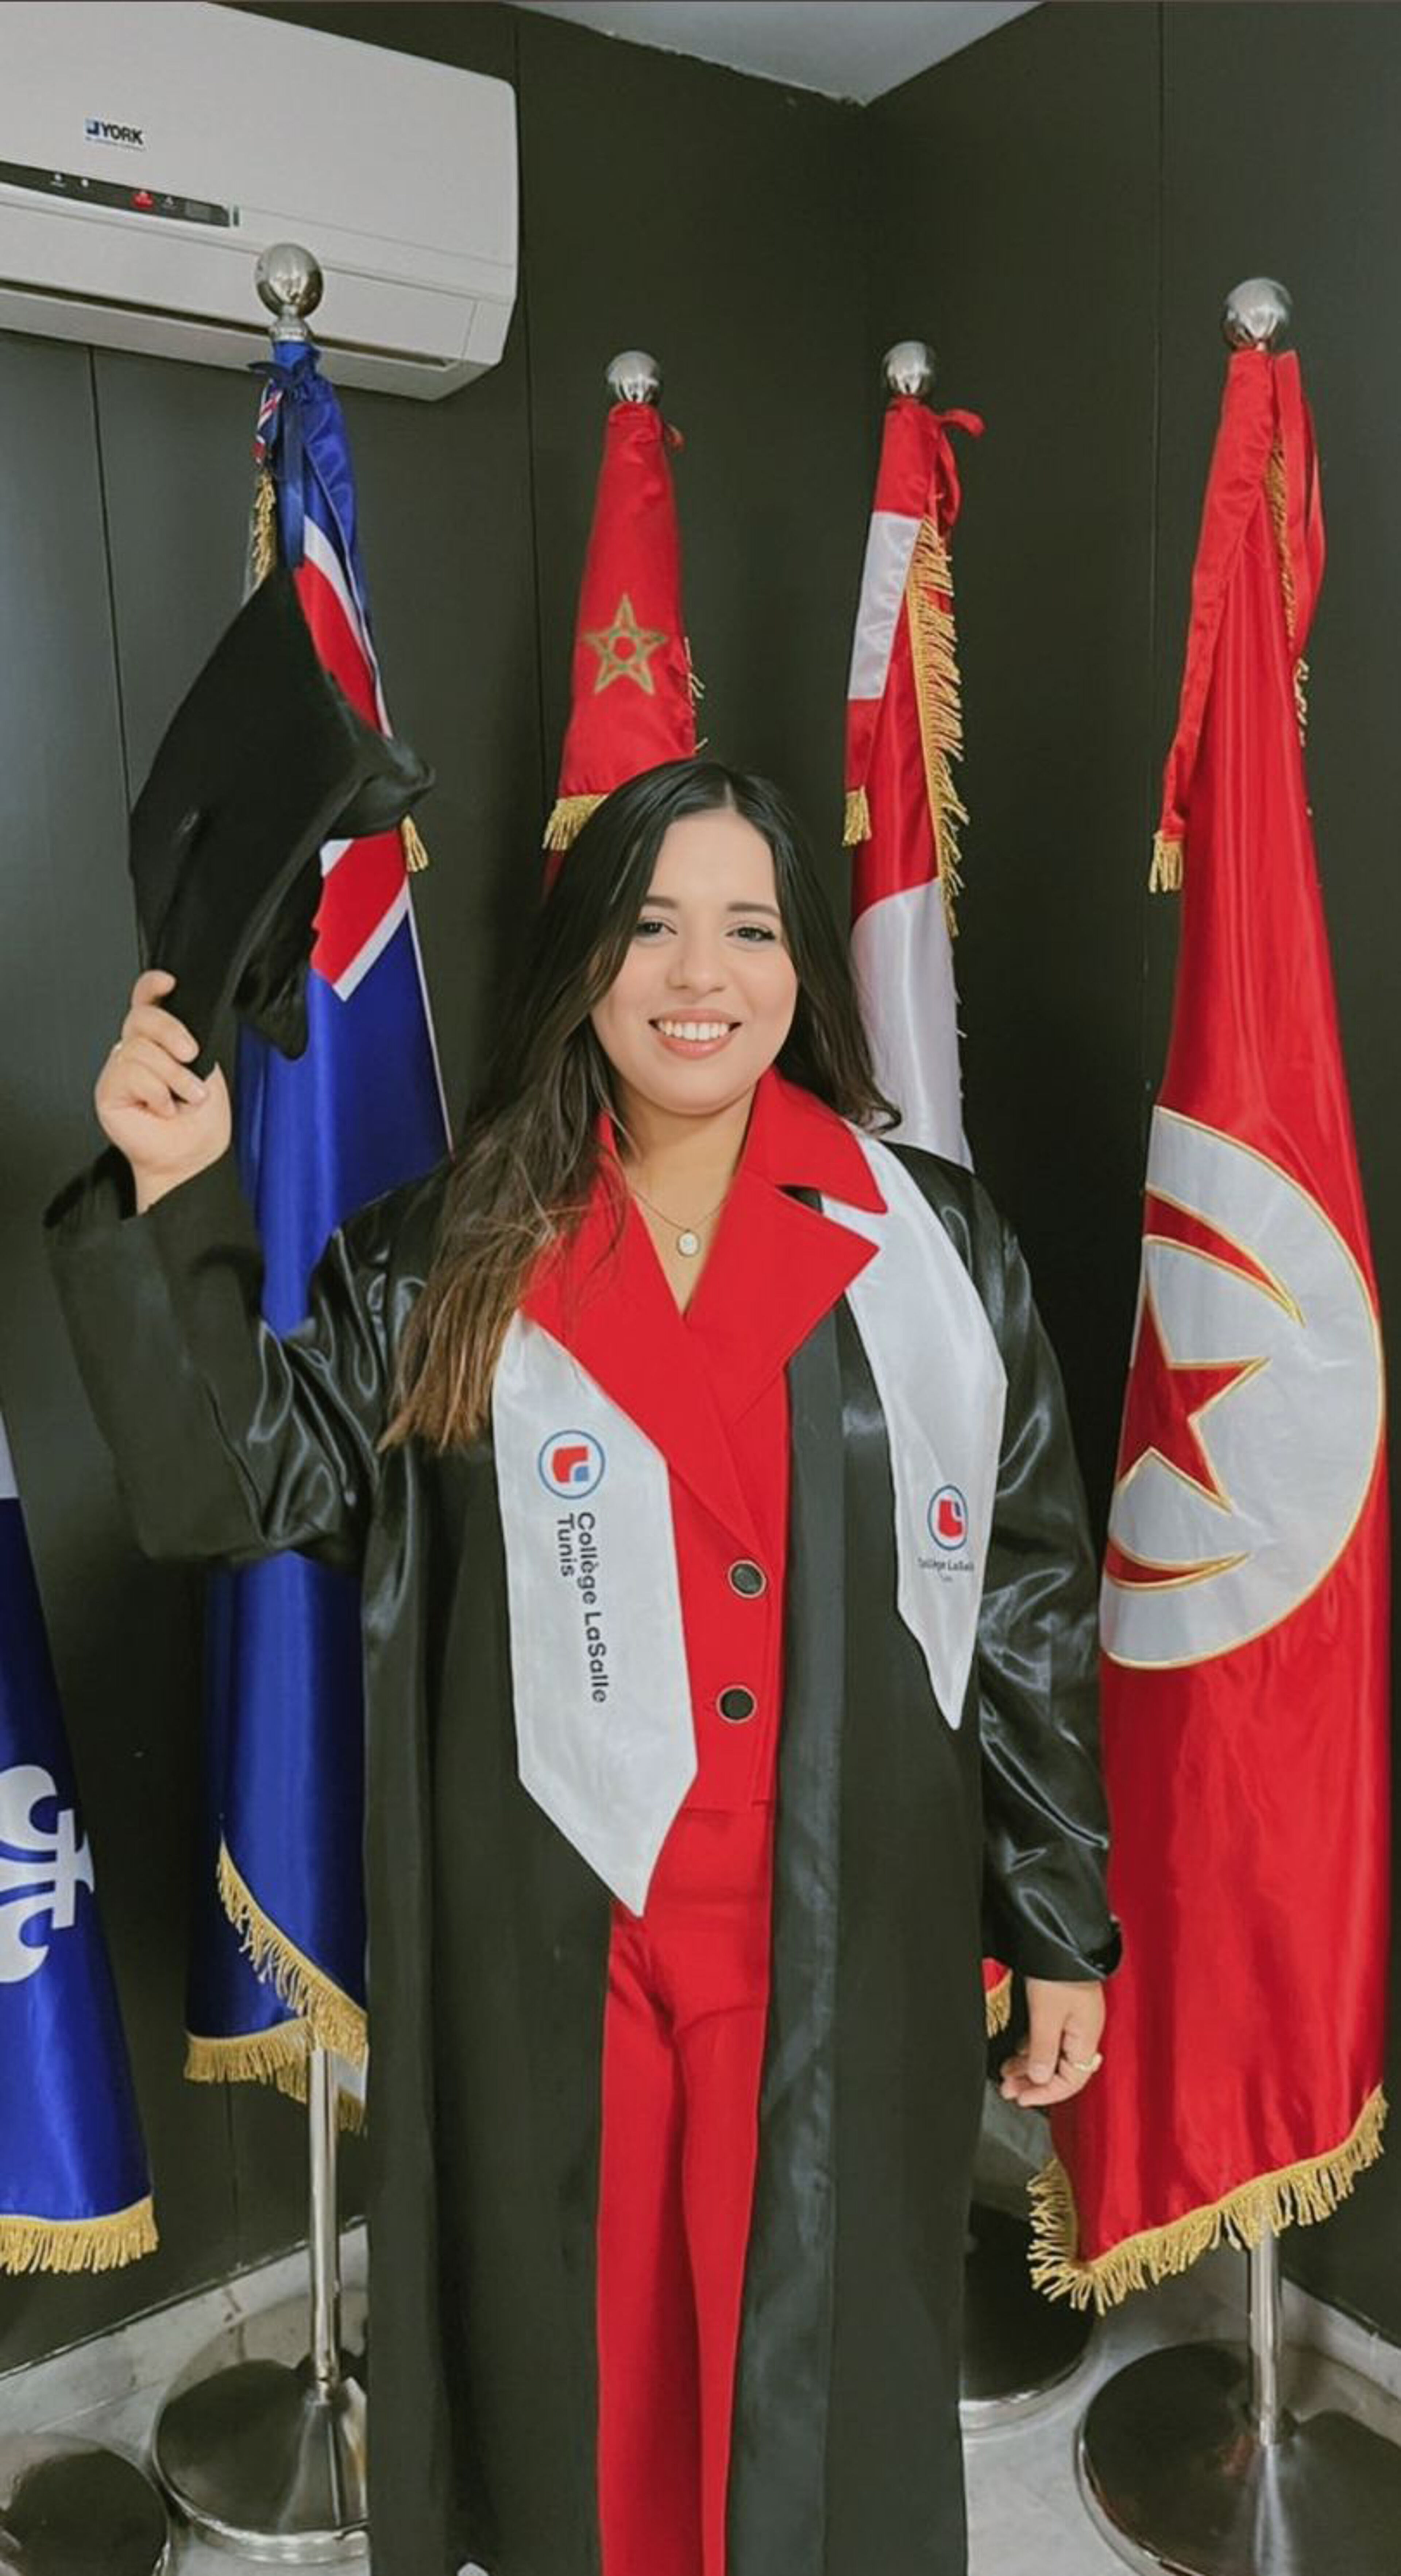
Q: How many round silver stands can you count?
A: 4